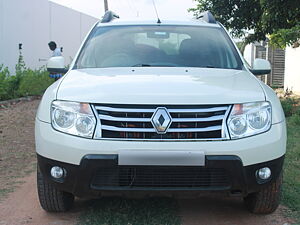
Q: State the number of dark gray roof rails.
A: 2